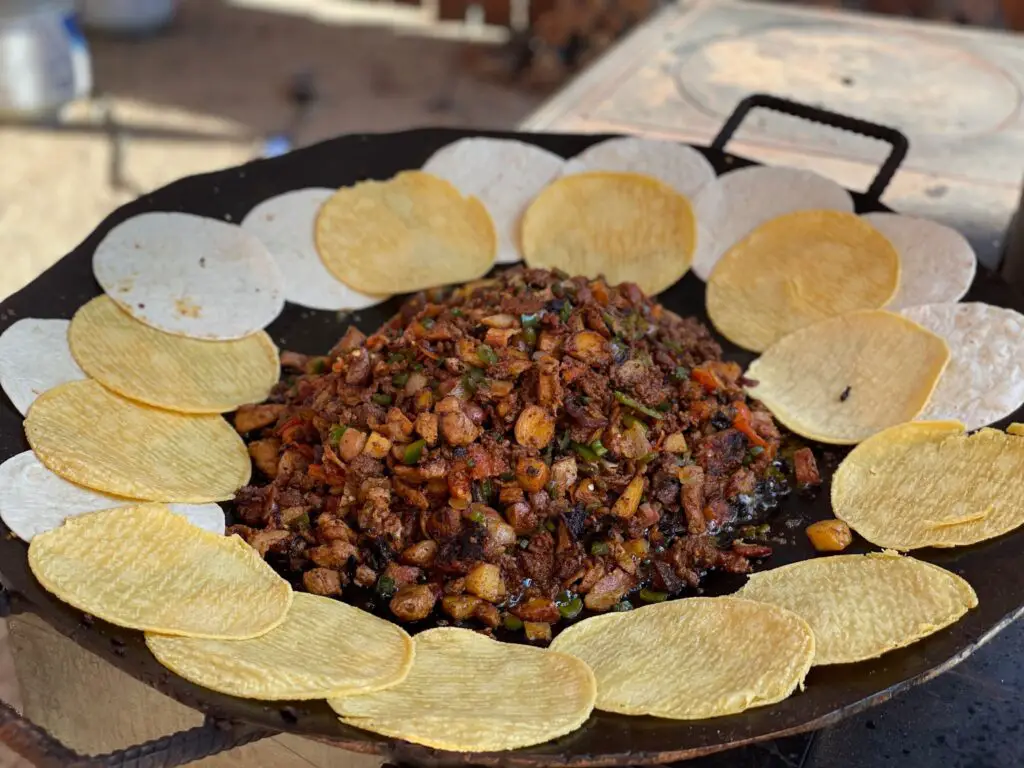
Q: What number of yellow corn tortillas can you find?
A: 12